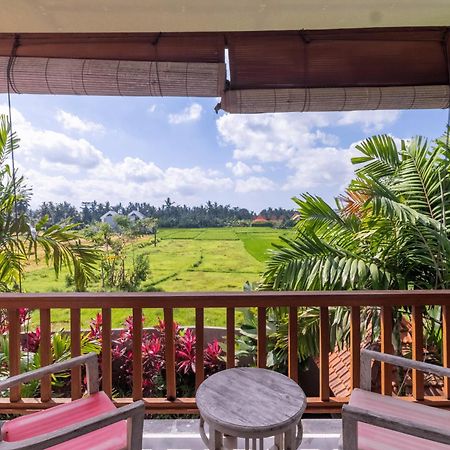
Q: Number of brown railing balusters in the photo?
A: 15